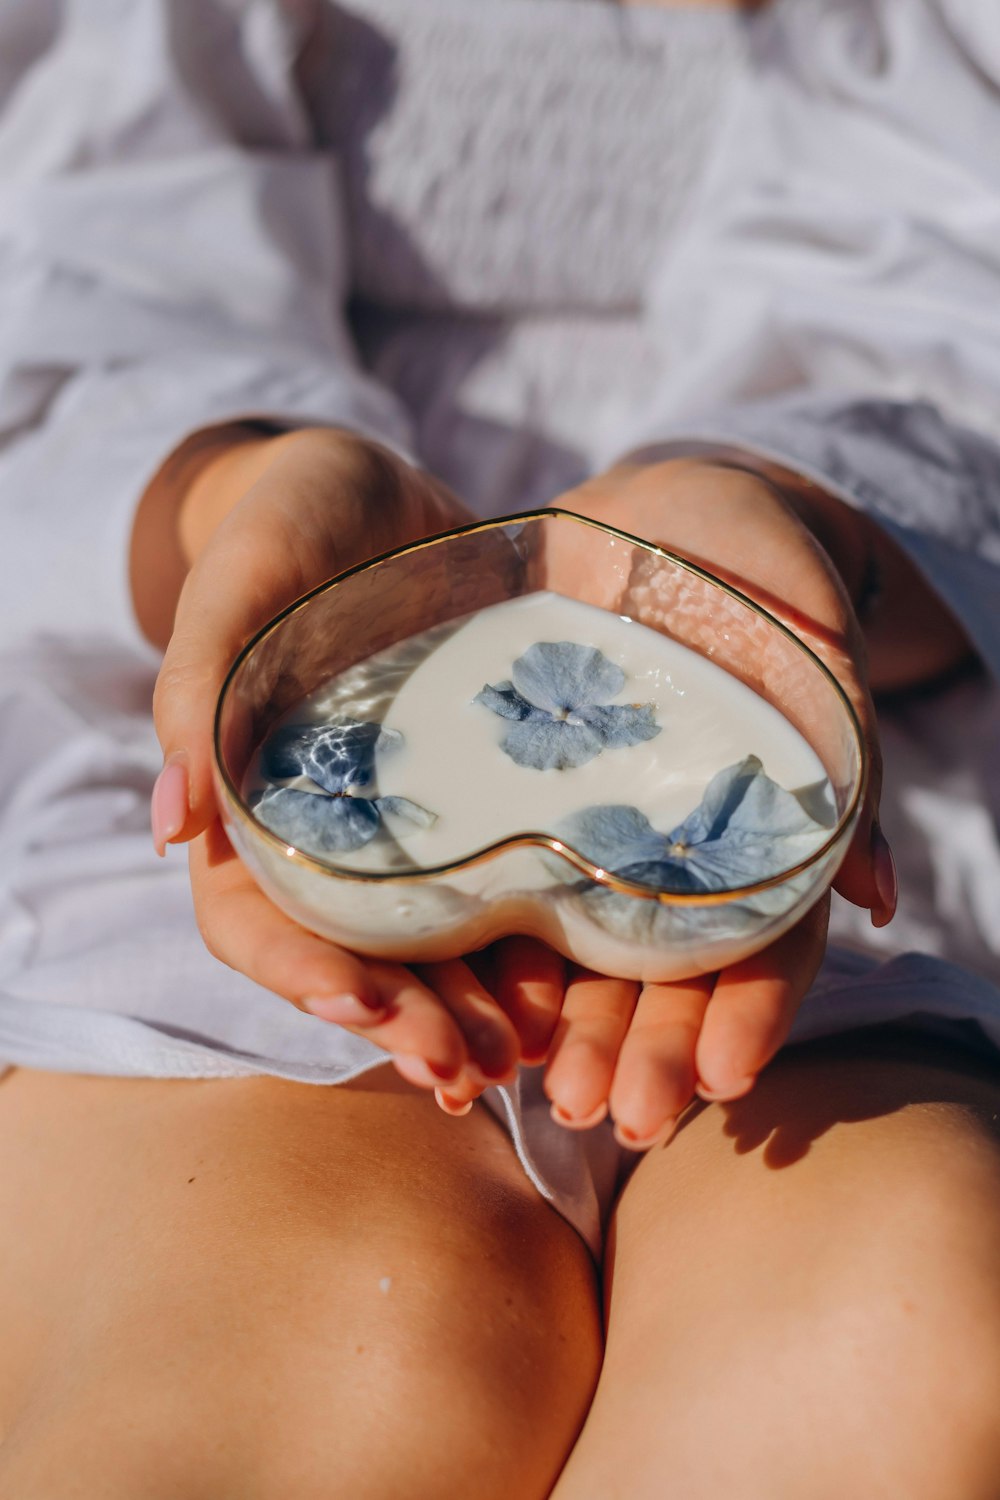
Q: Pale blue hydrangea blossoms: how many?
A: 3